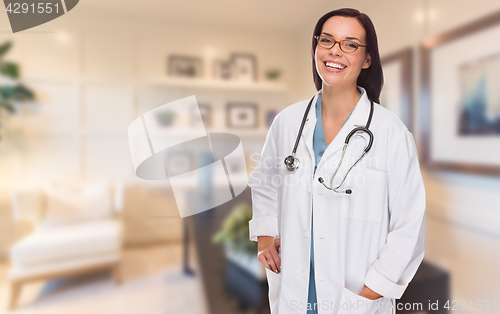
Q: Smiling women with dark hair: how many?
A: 1